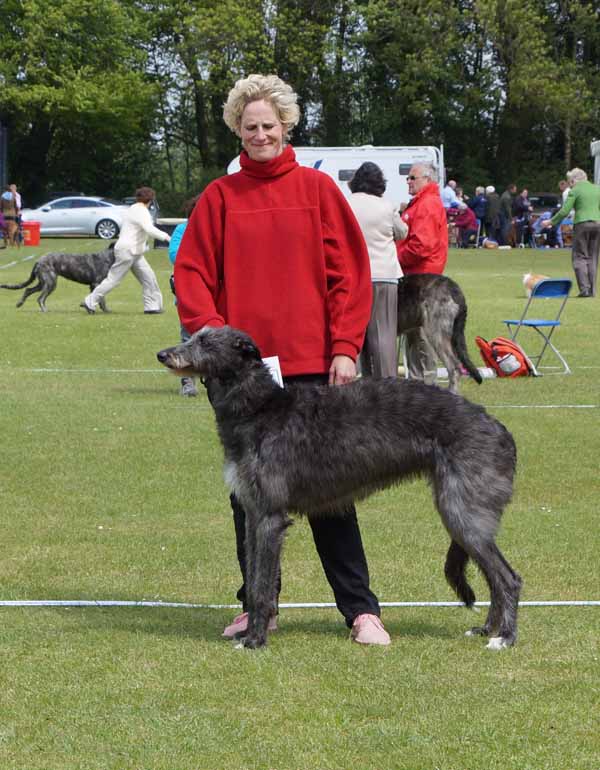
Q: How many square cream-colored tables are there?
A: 0